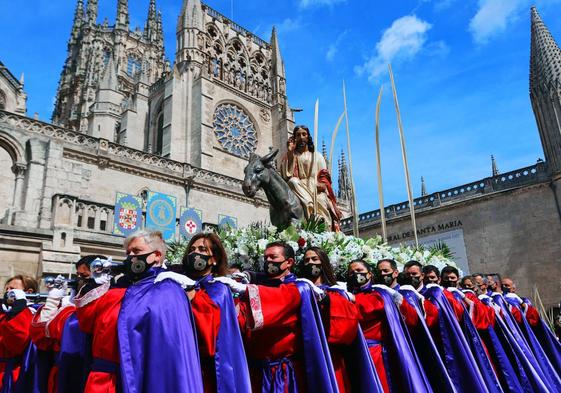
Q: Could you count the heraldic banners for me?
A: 4